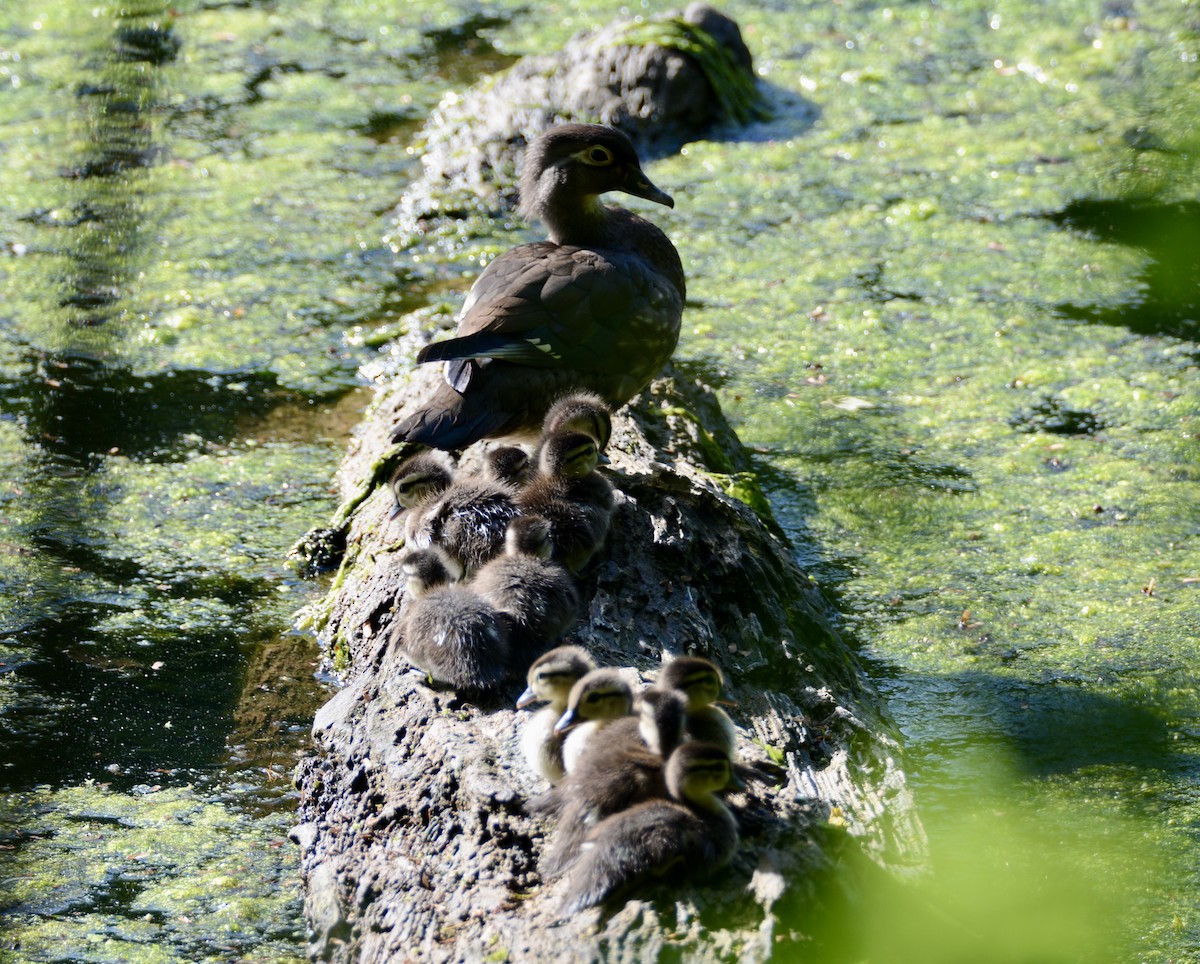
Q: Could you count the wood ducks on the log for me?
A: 12